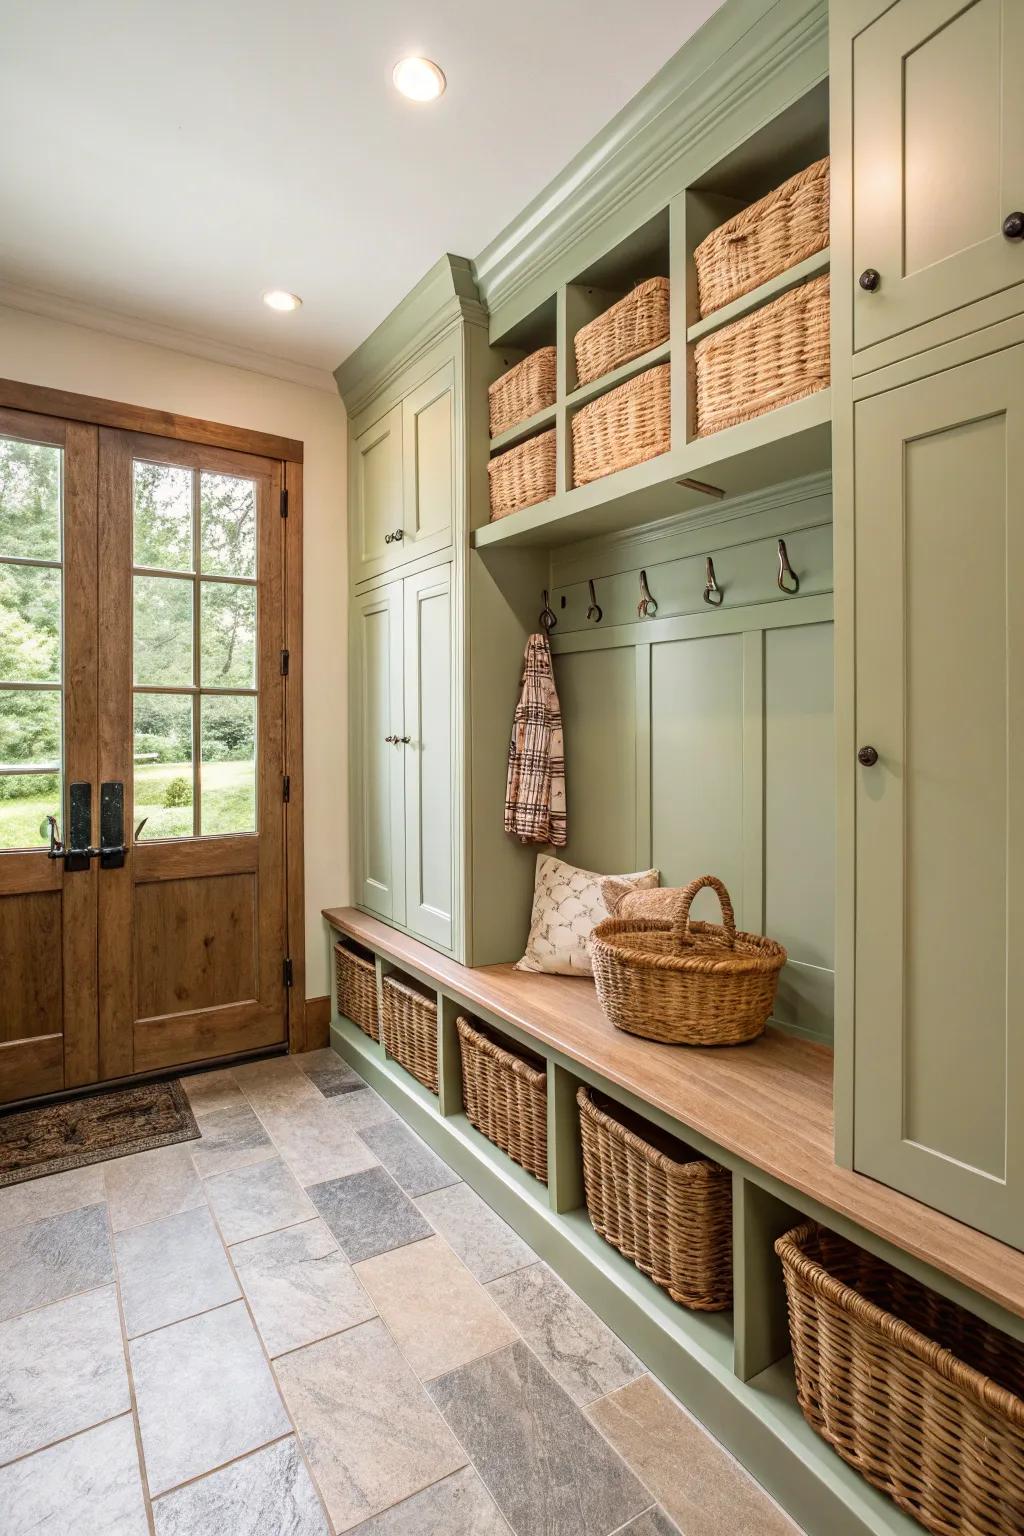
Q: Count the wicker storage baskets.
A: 12